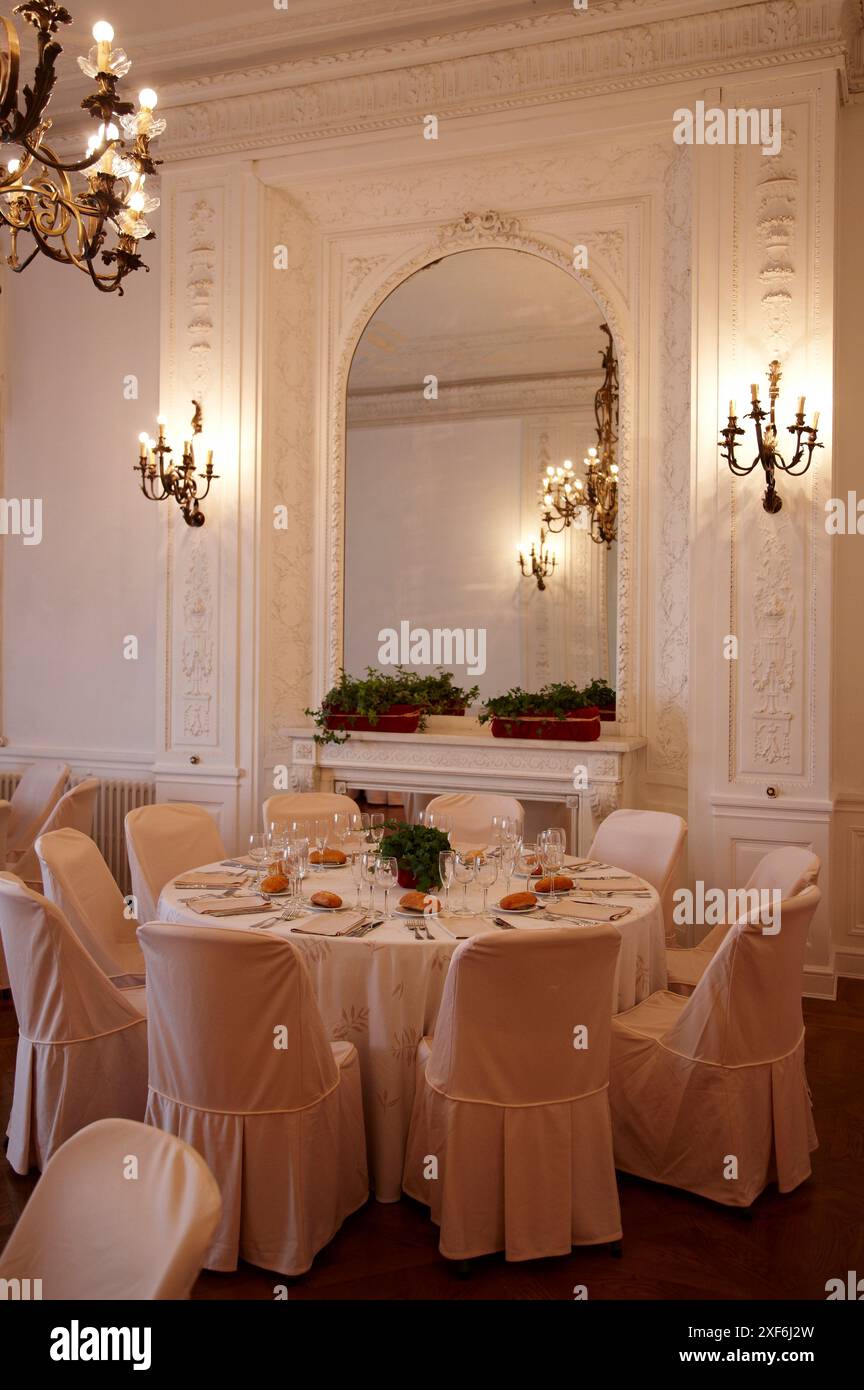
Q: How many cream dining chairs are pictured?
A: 14